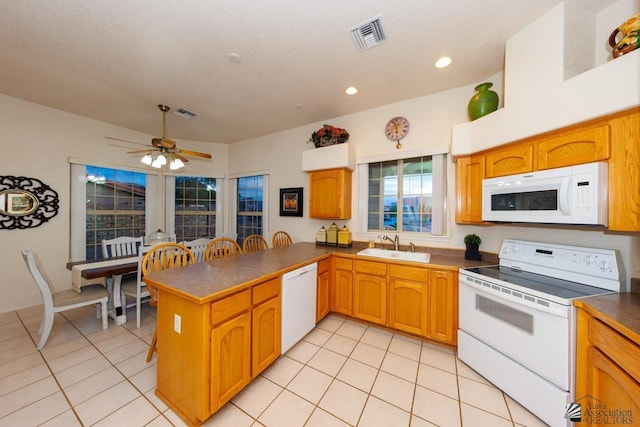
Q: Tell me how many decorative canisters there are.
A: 3